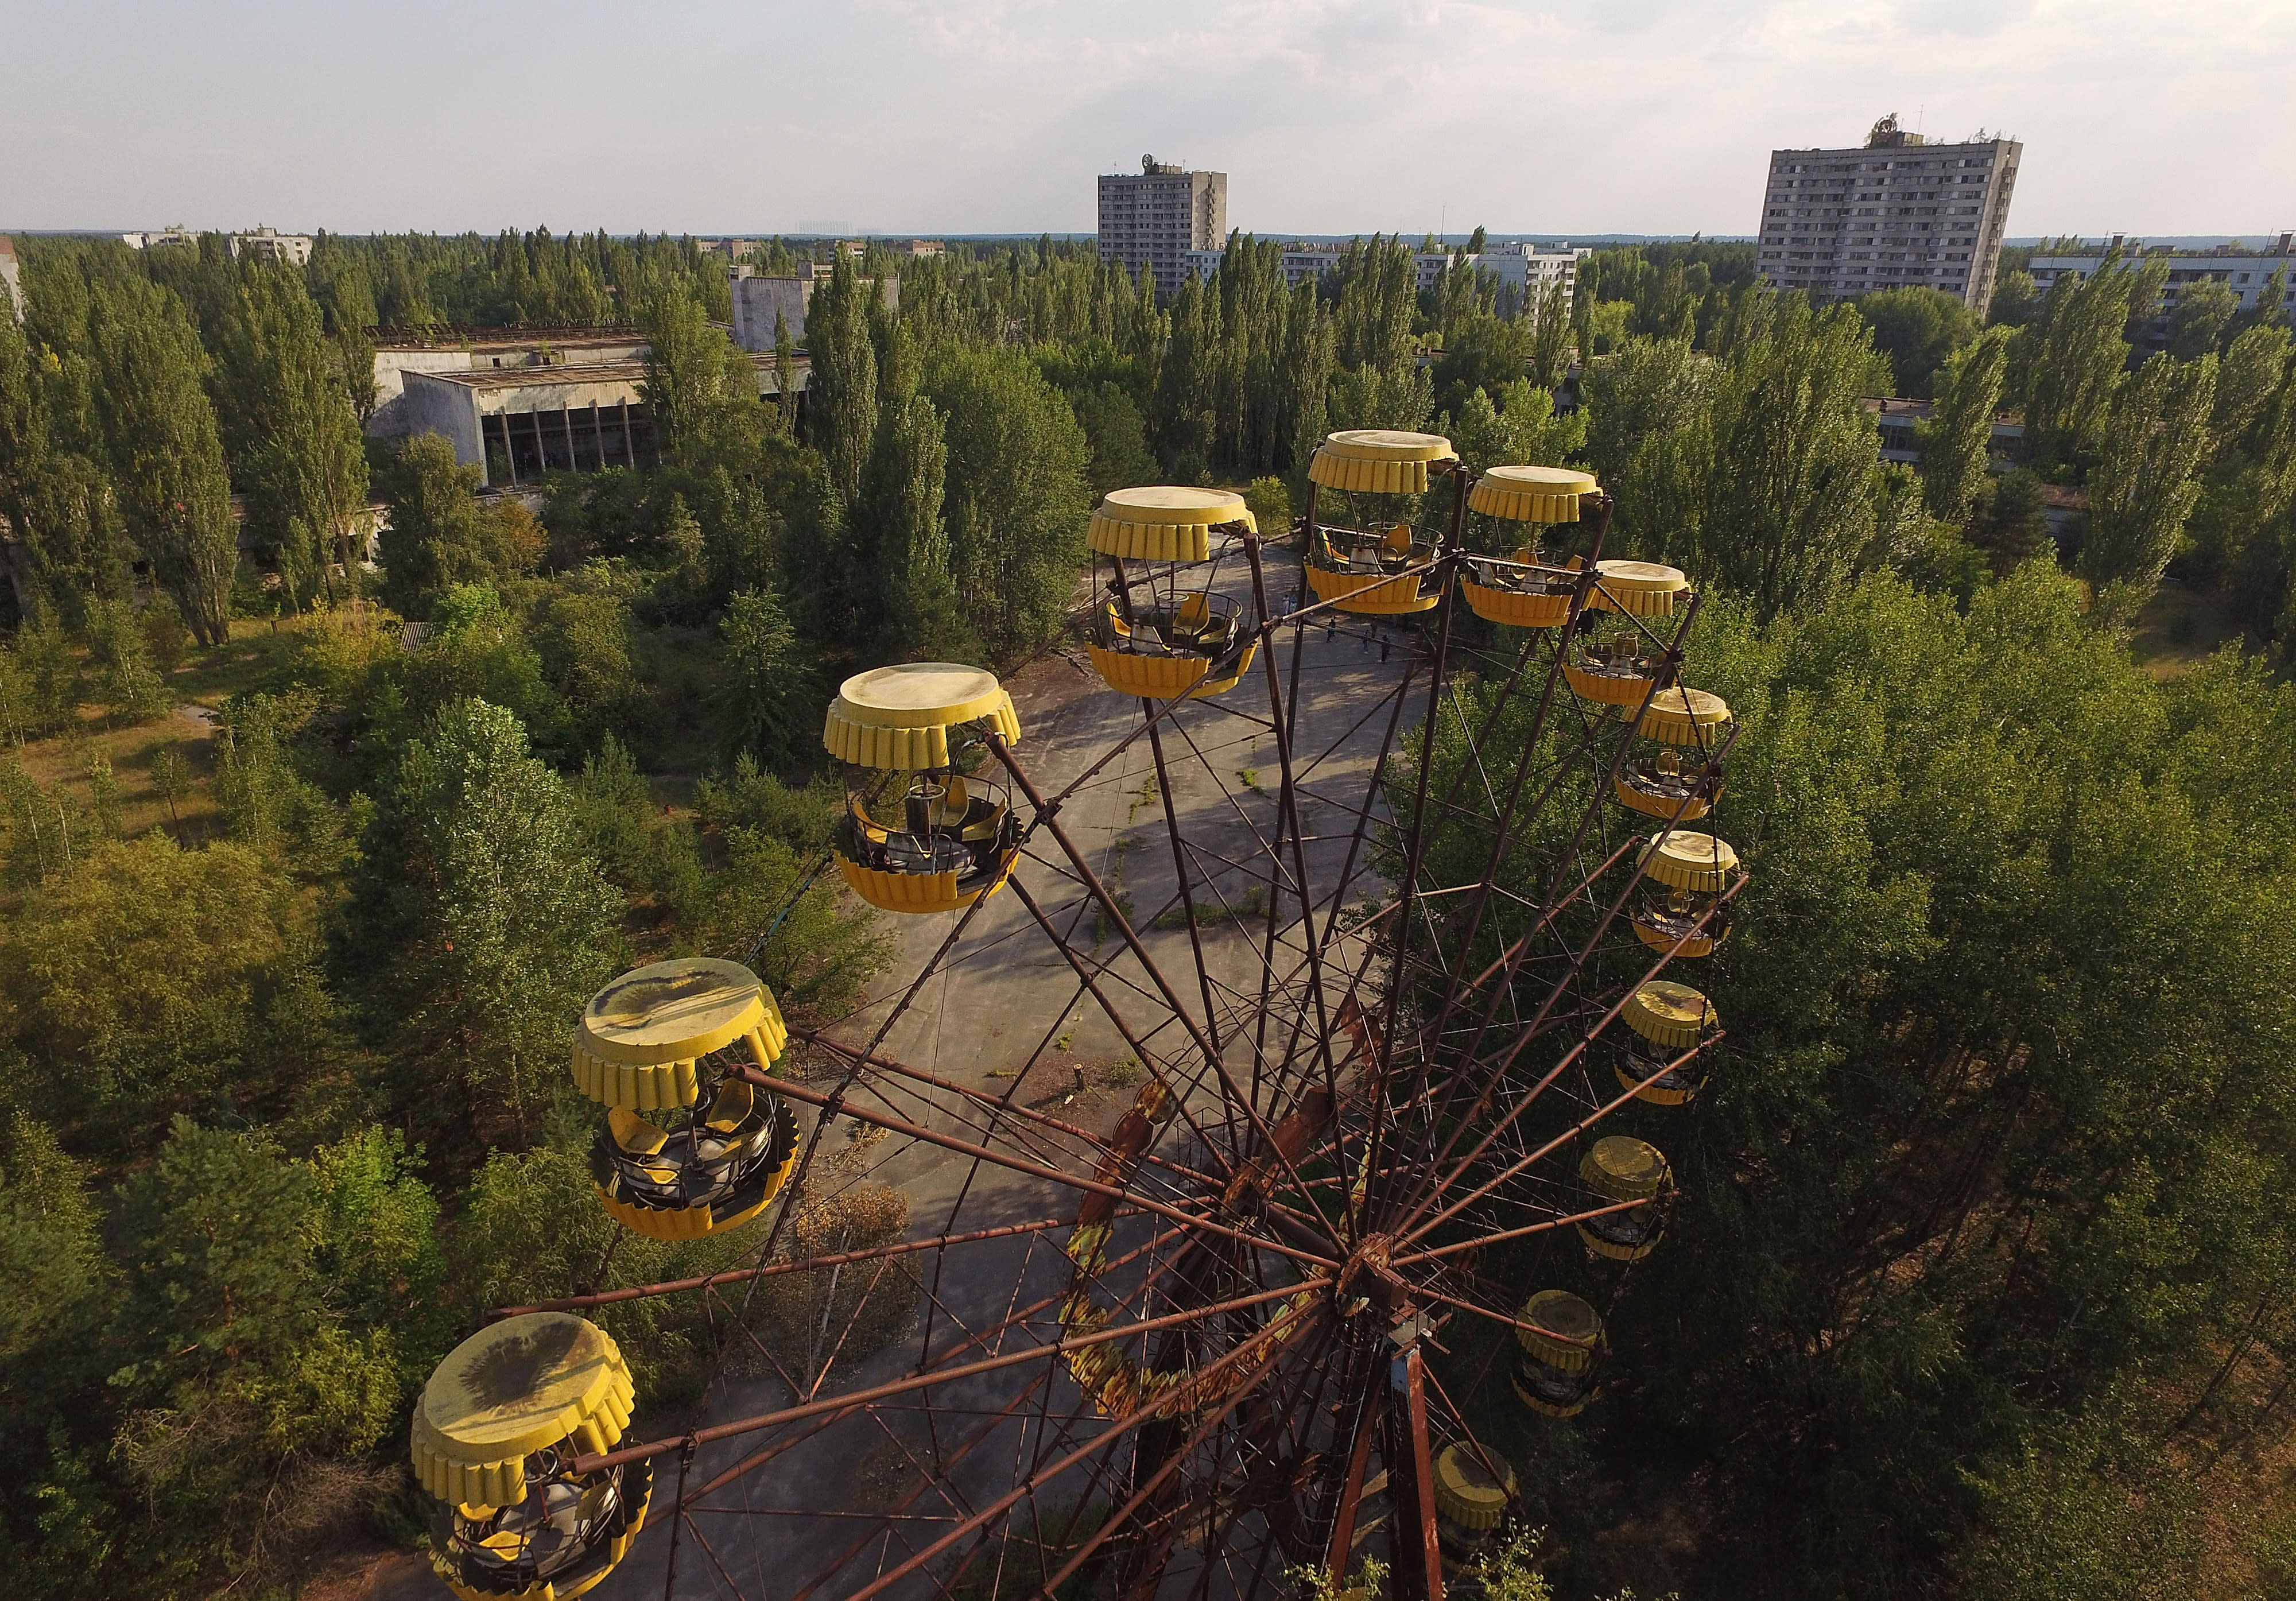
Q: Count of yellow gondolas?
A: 13